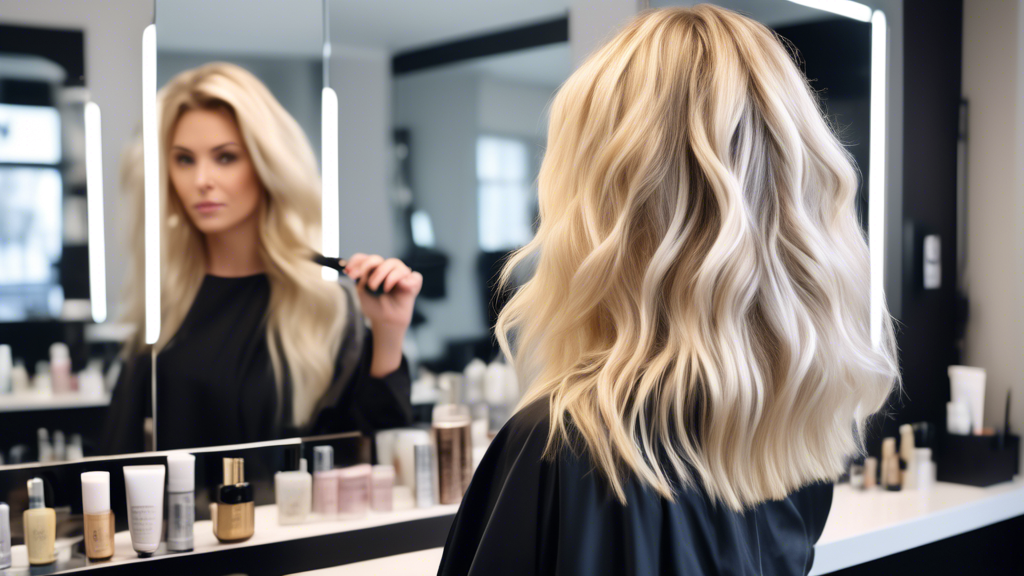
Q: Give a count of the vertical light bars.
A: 4